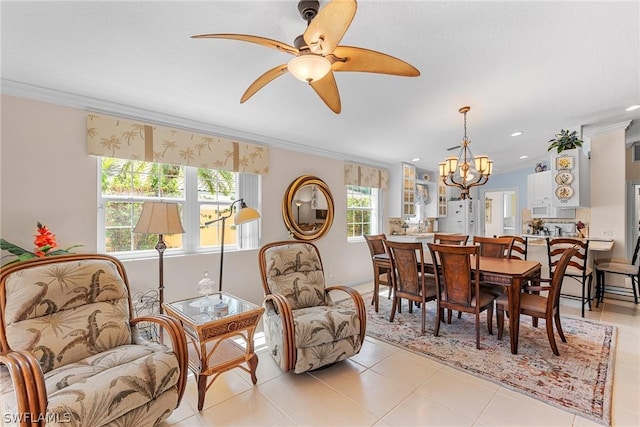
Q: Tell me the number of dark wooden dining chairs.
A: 6